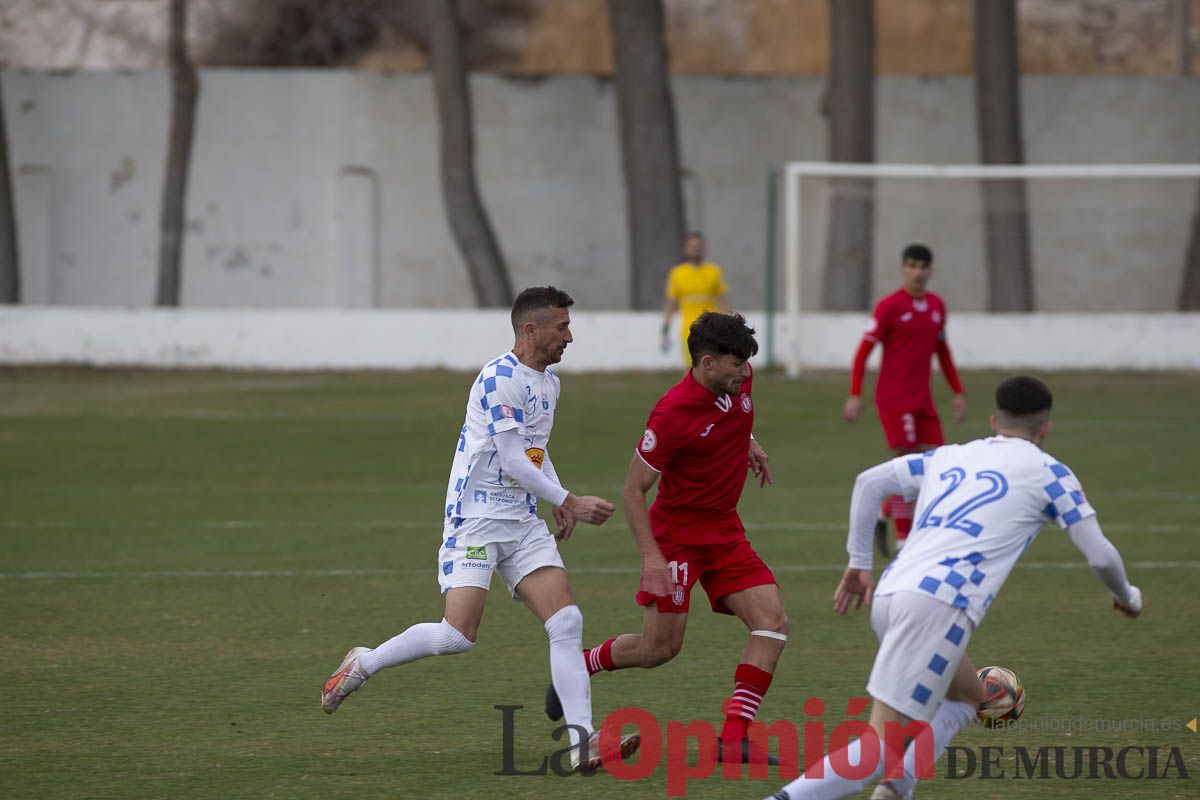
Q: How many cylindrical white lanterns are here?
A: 0